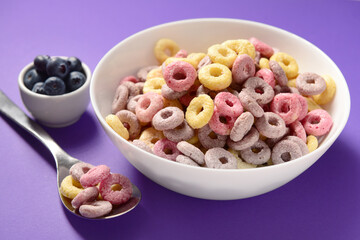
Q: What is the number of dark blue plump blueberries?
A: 7